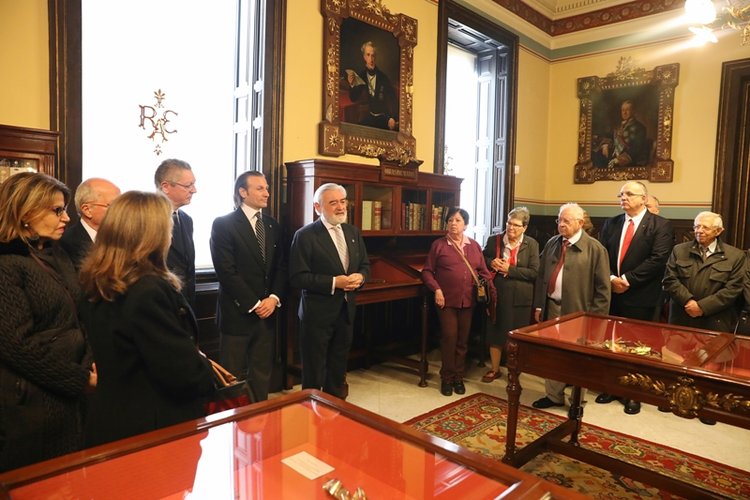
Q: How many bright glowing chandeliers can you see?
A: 1